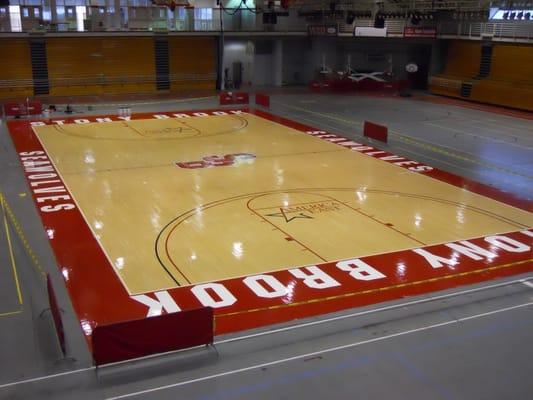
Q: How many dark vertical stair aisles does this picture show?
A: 3